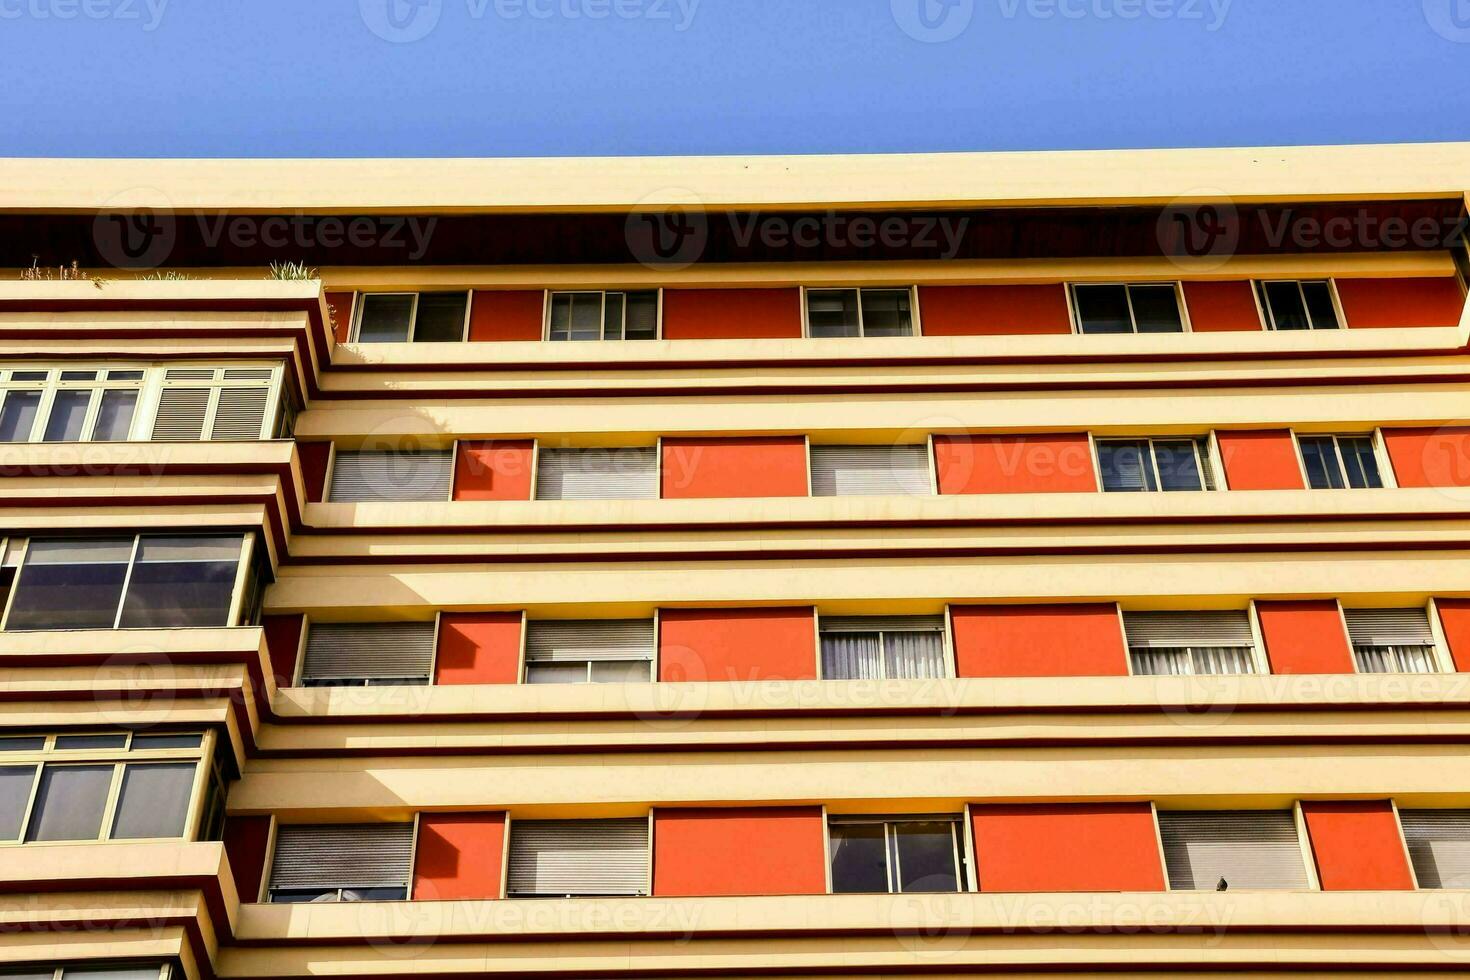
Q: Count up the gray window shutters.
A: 12